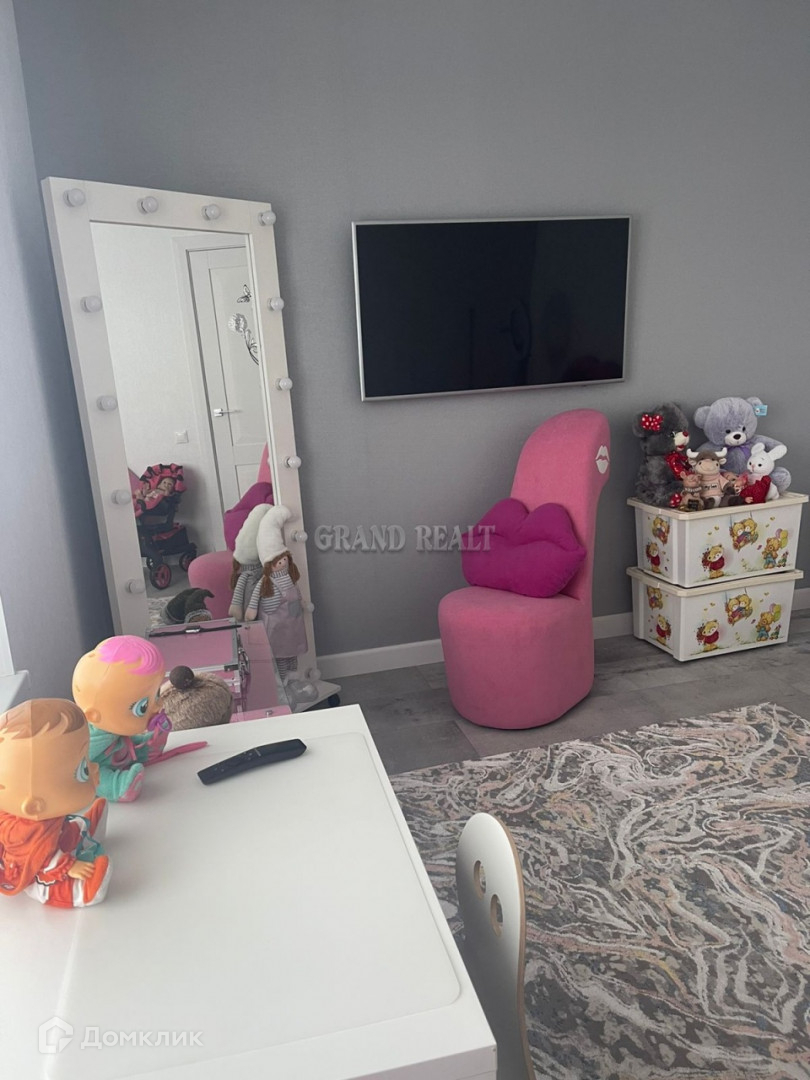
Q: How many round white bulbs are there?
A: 14